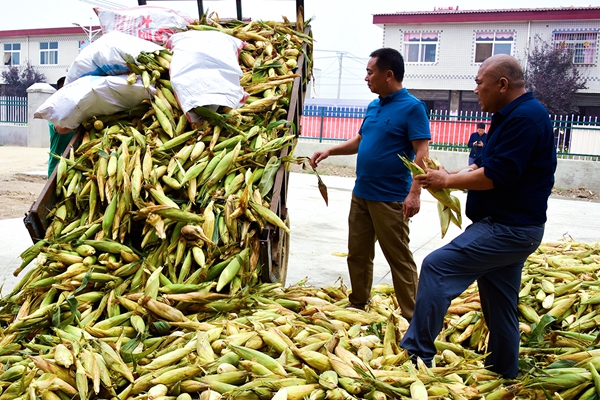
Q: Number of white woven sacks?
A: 4